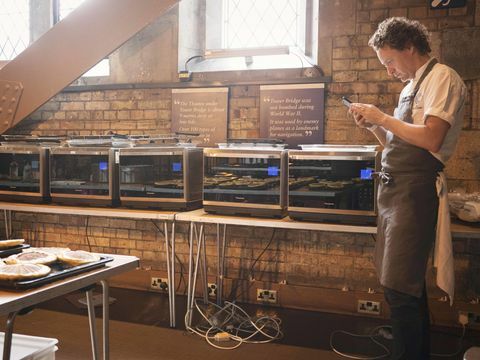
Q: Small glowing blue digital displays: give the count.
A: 4